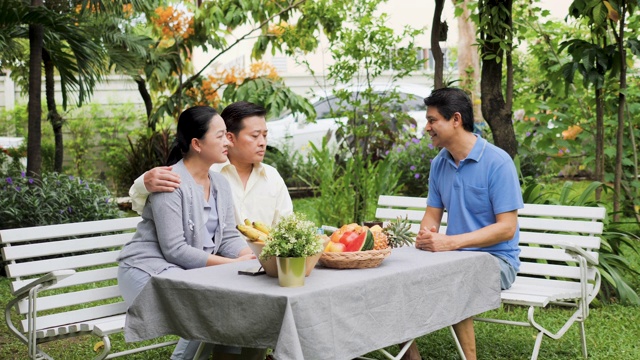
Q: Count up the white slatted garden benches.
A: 2